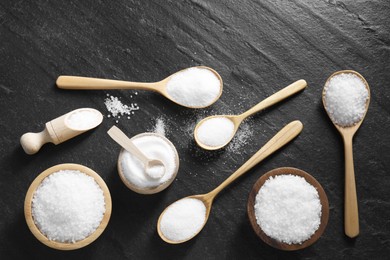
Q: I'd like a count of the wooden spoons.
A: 5